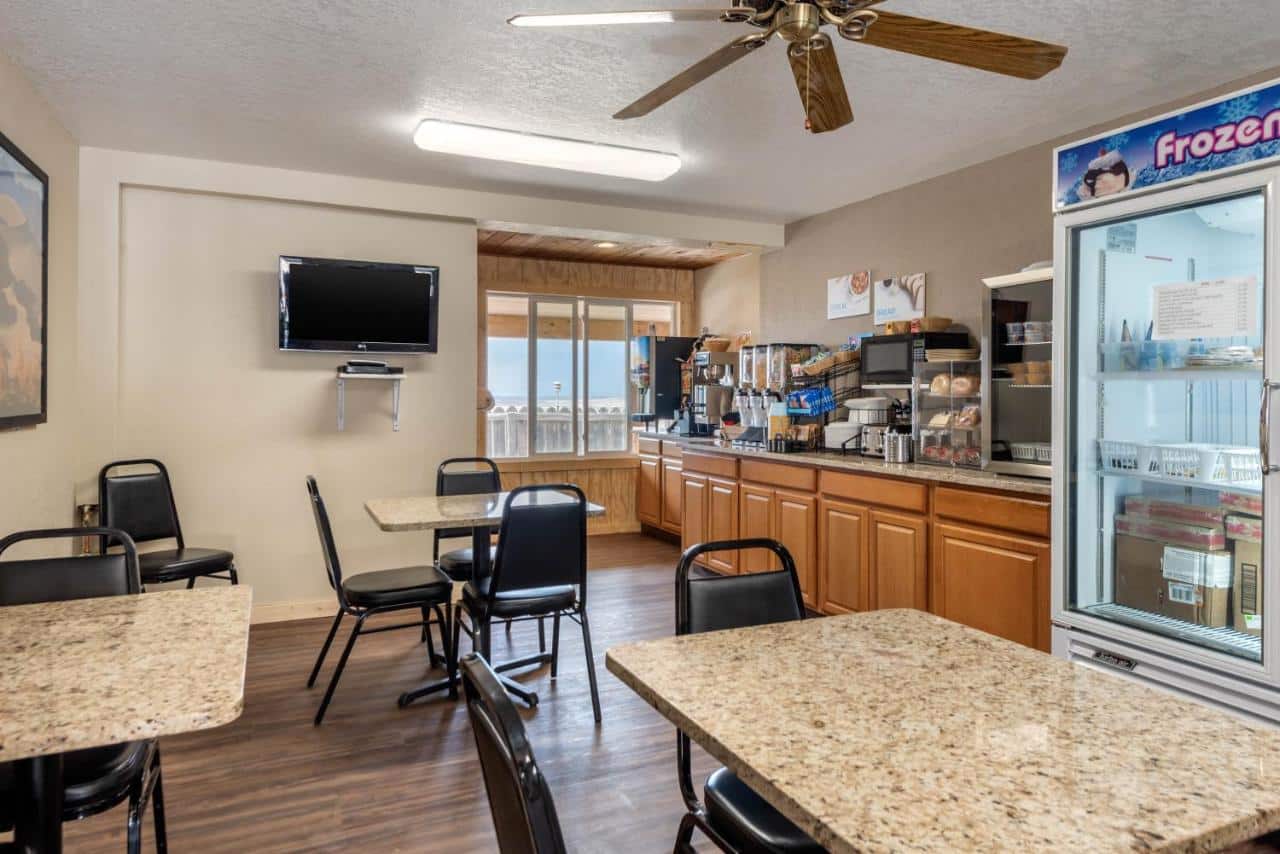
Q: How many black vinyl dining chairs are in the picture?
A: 7